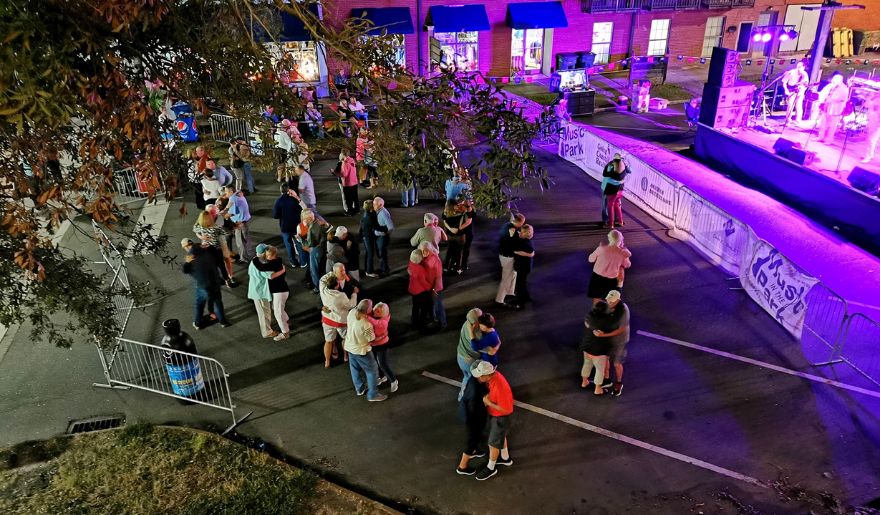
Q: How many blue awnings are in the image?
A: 4